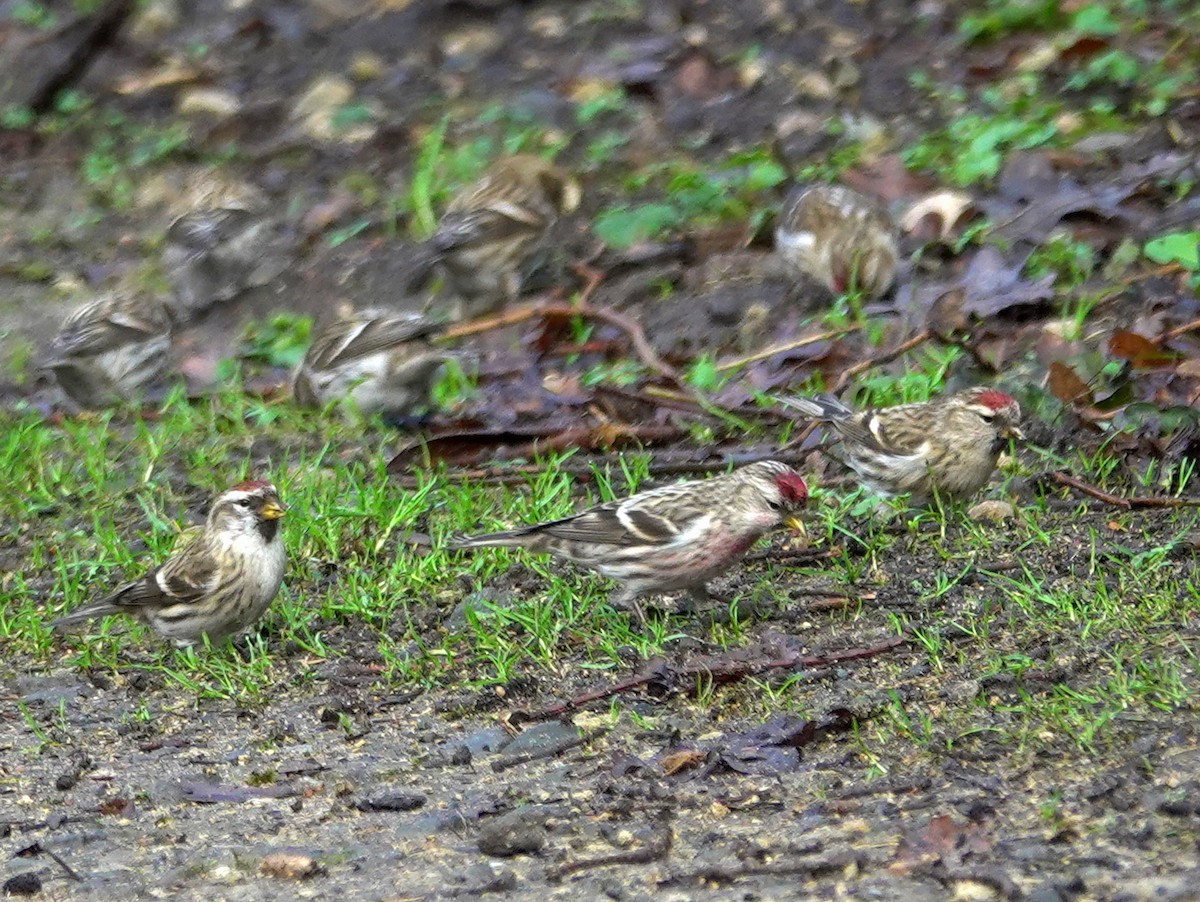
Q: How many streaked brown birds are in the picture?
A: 8